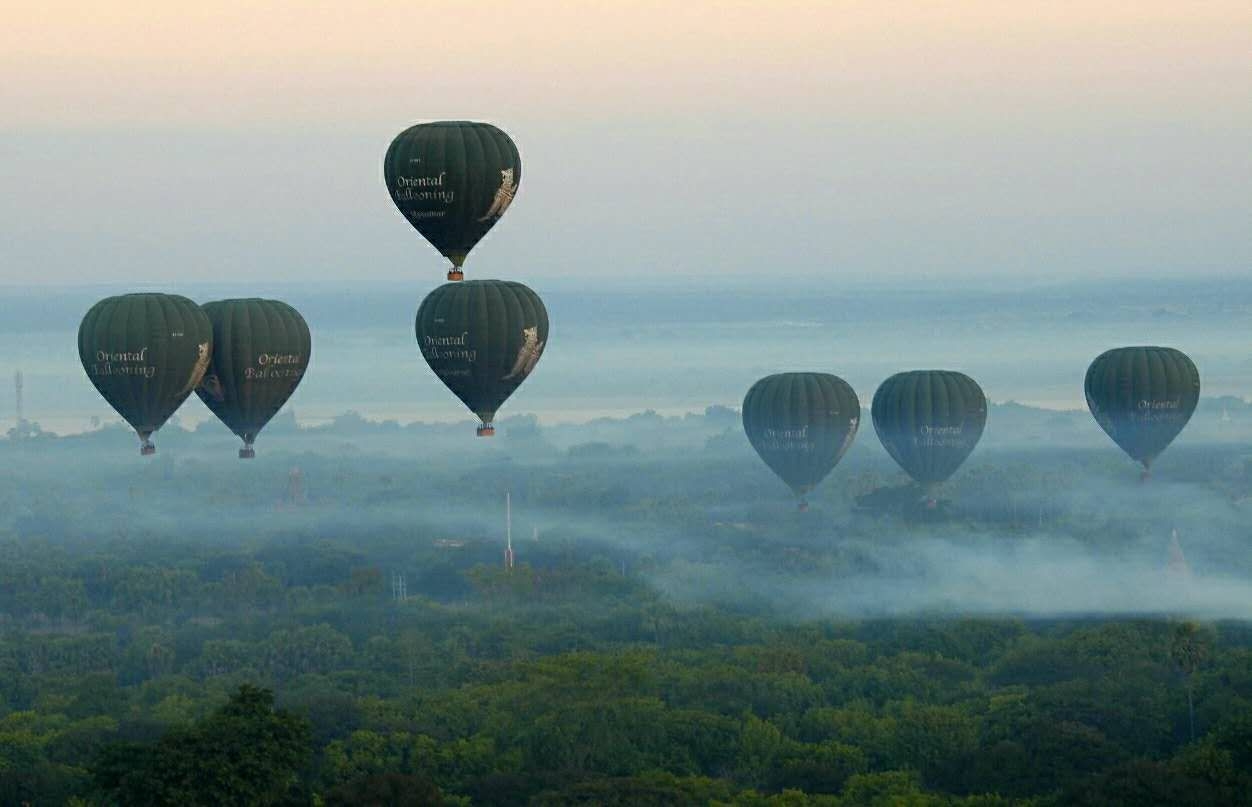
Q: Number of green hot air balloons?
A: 7